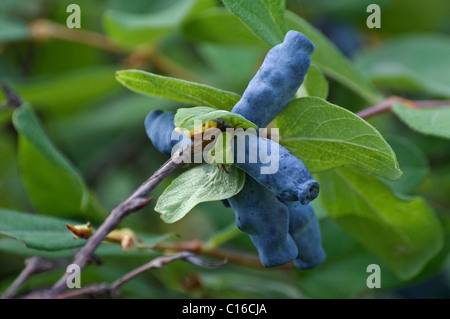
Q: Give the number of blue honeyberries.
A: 5